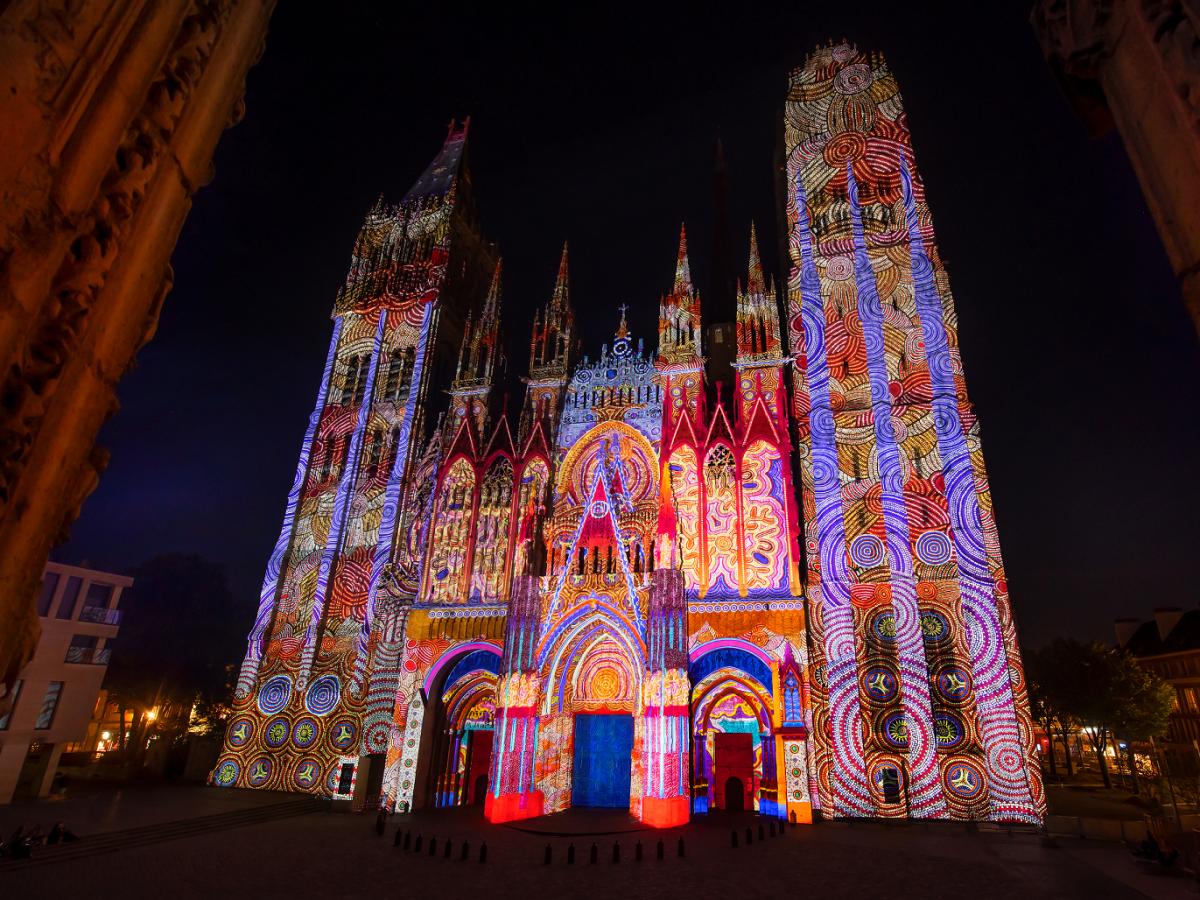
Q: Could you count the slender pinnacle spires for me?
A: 4